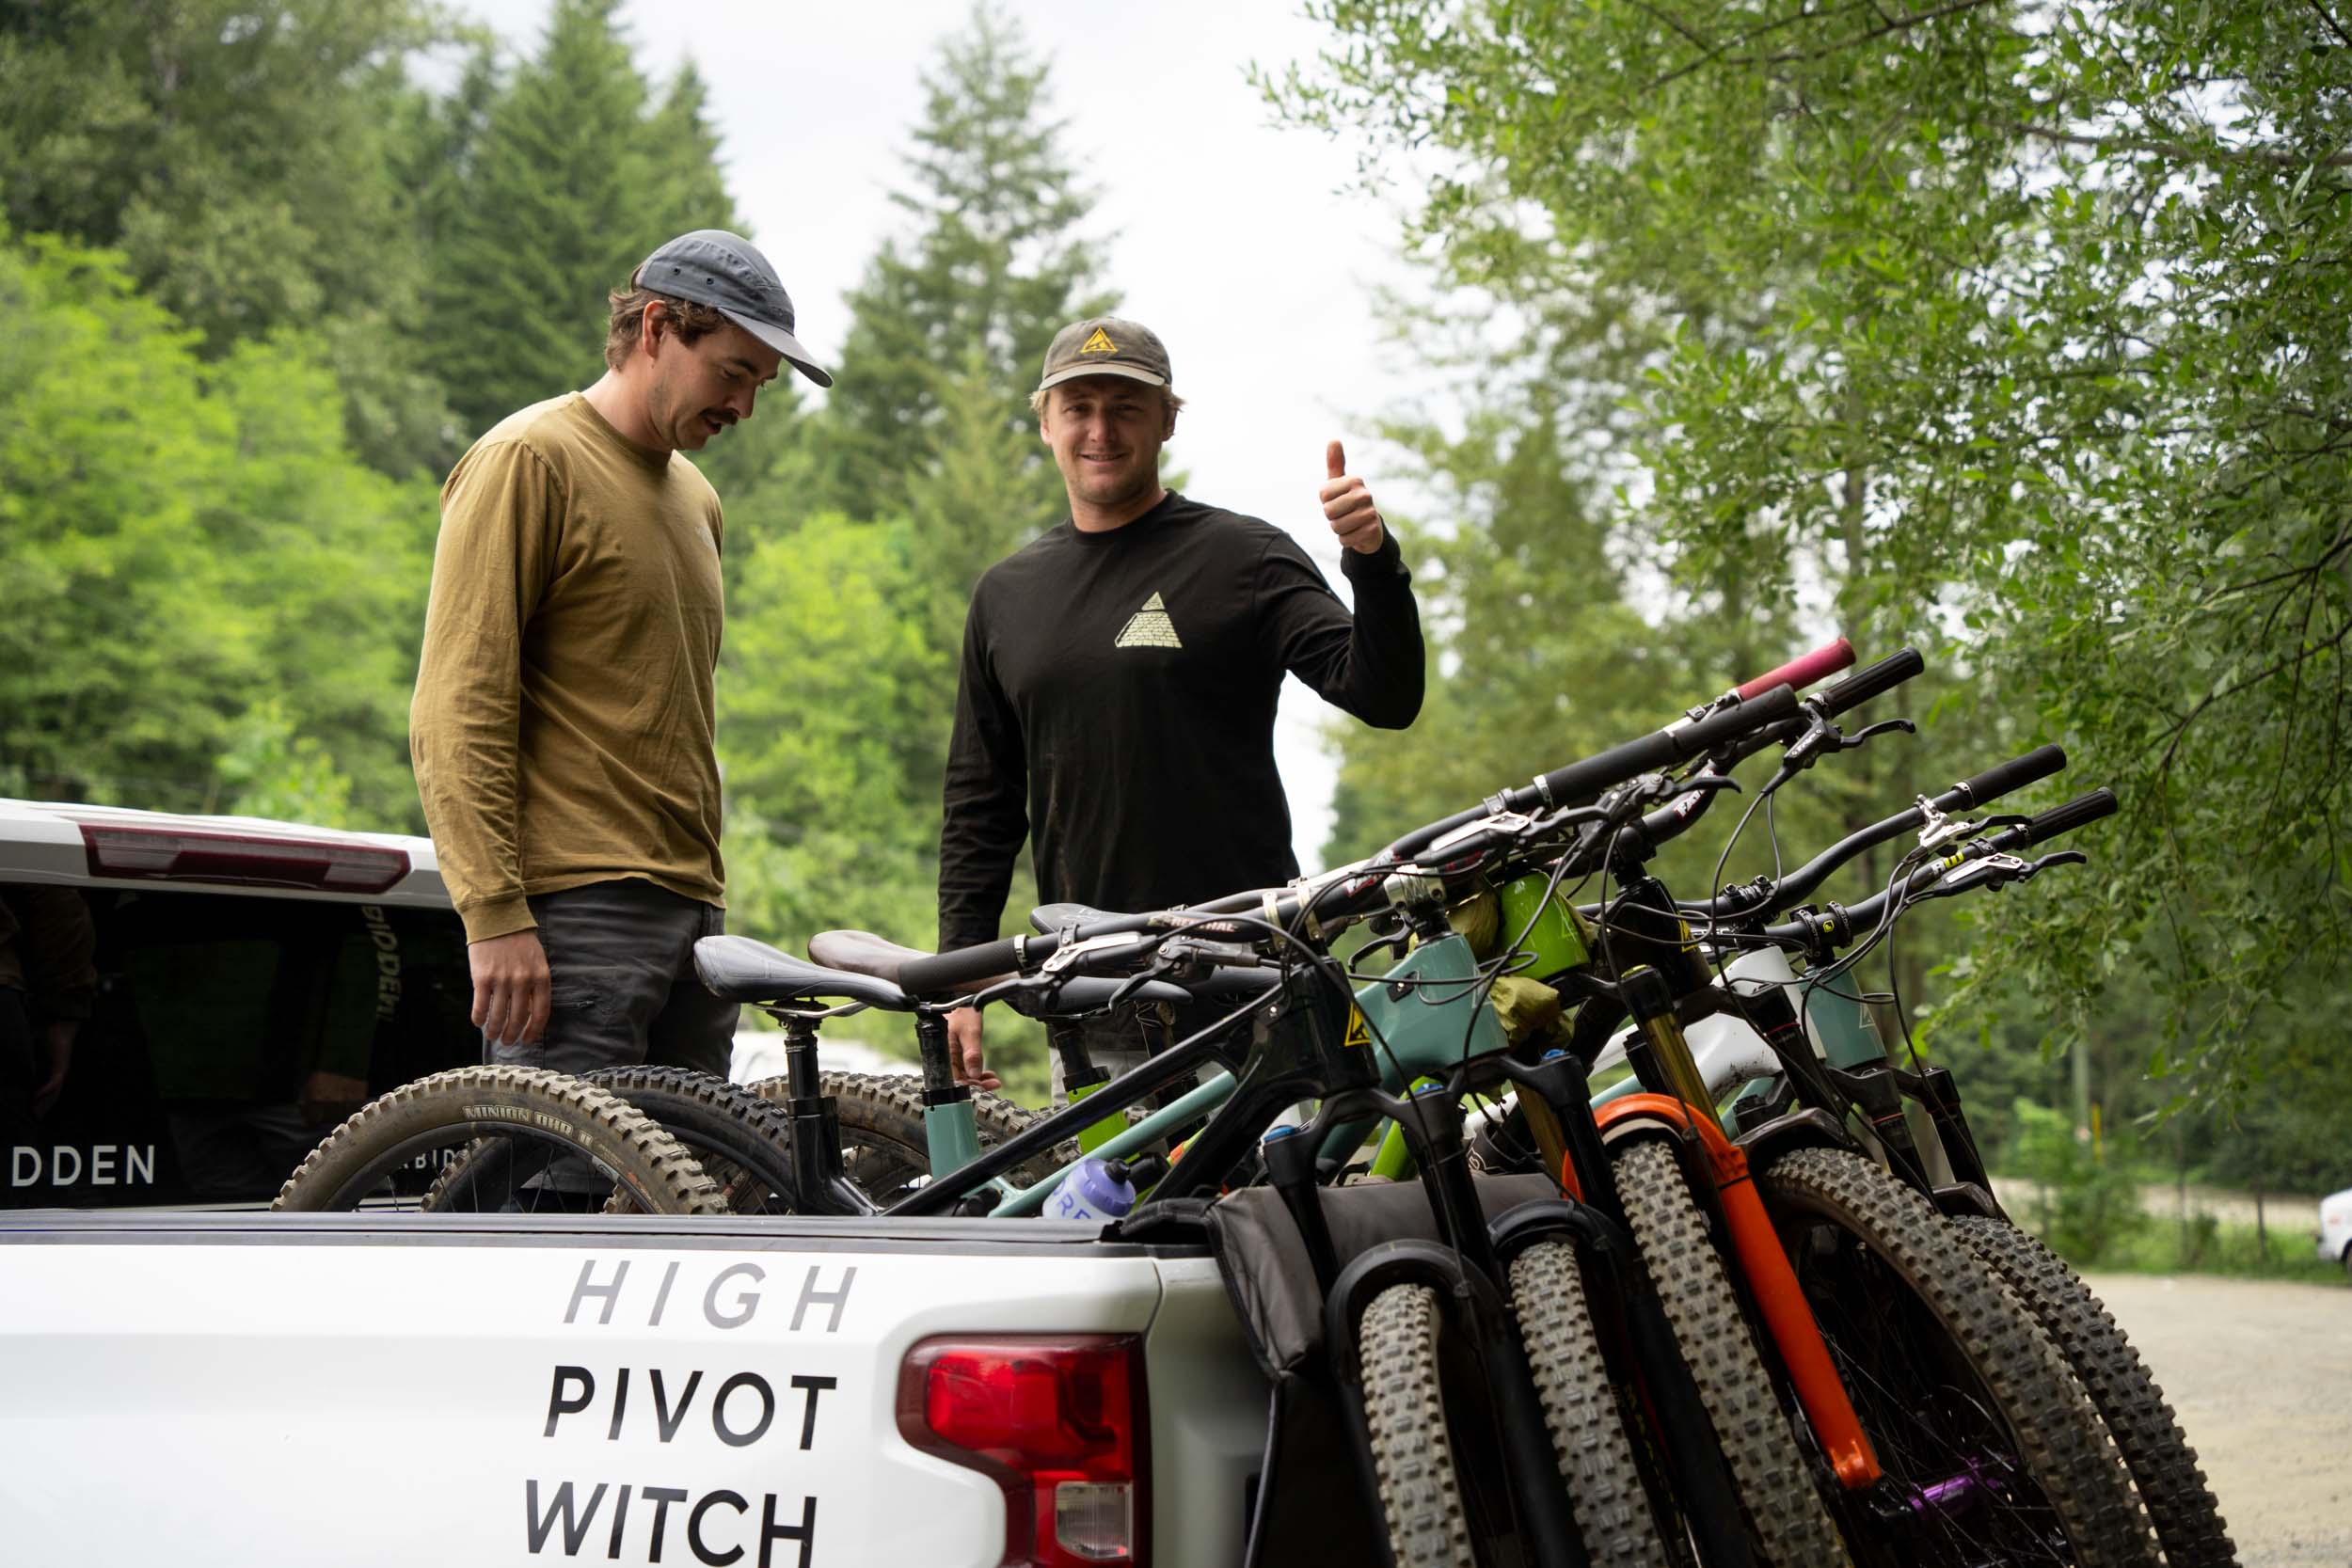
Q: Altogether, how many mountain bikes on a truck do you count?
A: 6